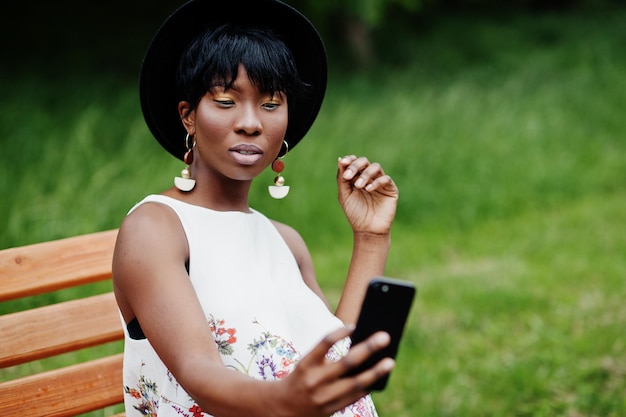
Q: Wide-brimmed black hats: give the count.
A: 1